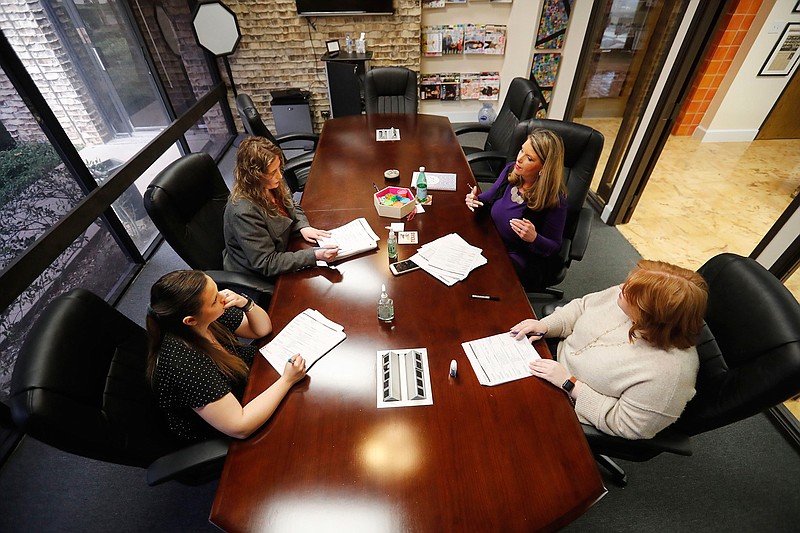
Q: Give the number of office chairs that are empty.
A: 3